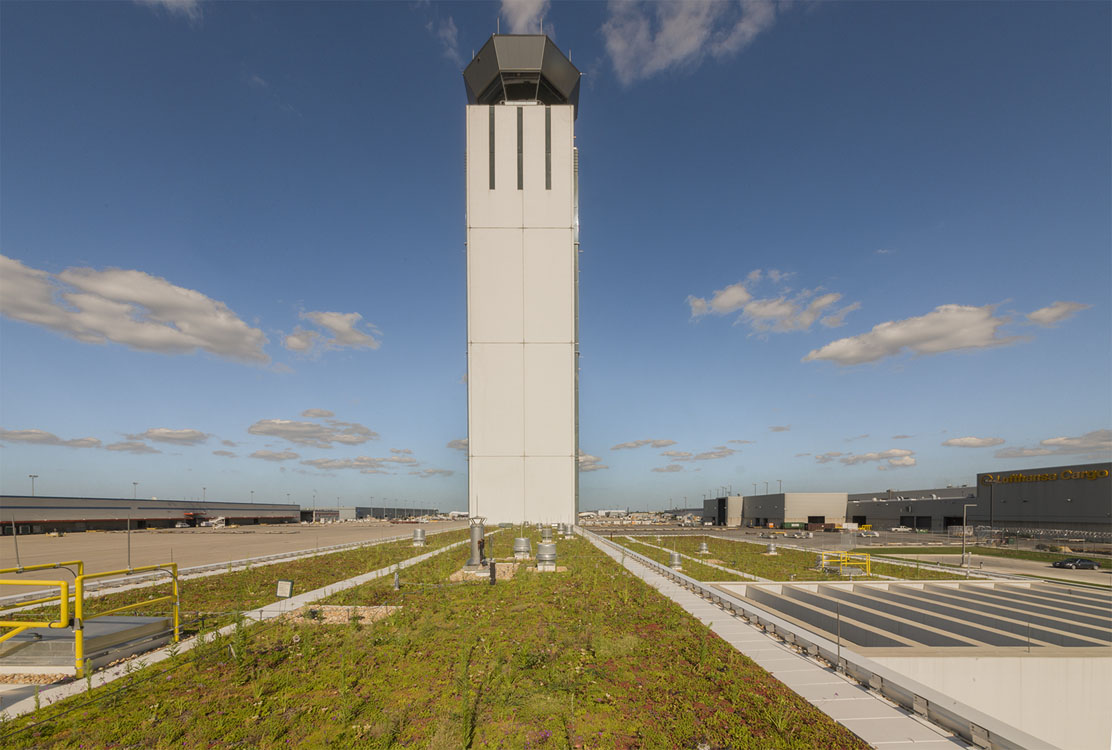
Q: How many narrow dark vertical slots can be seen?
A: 3